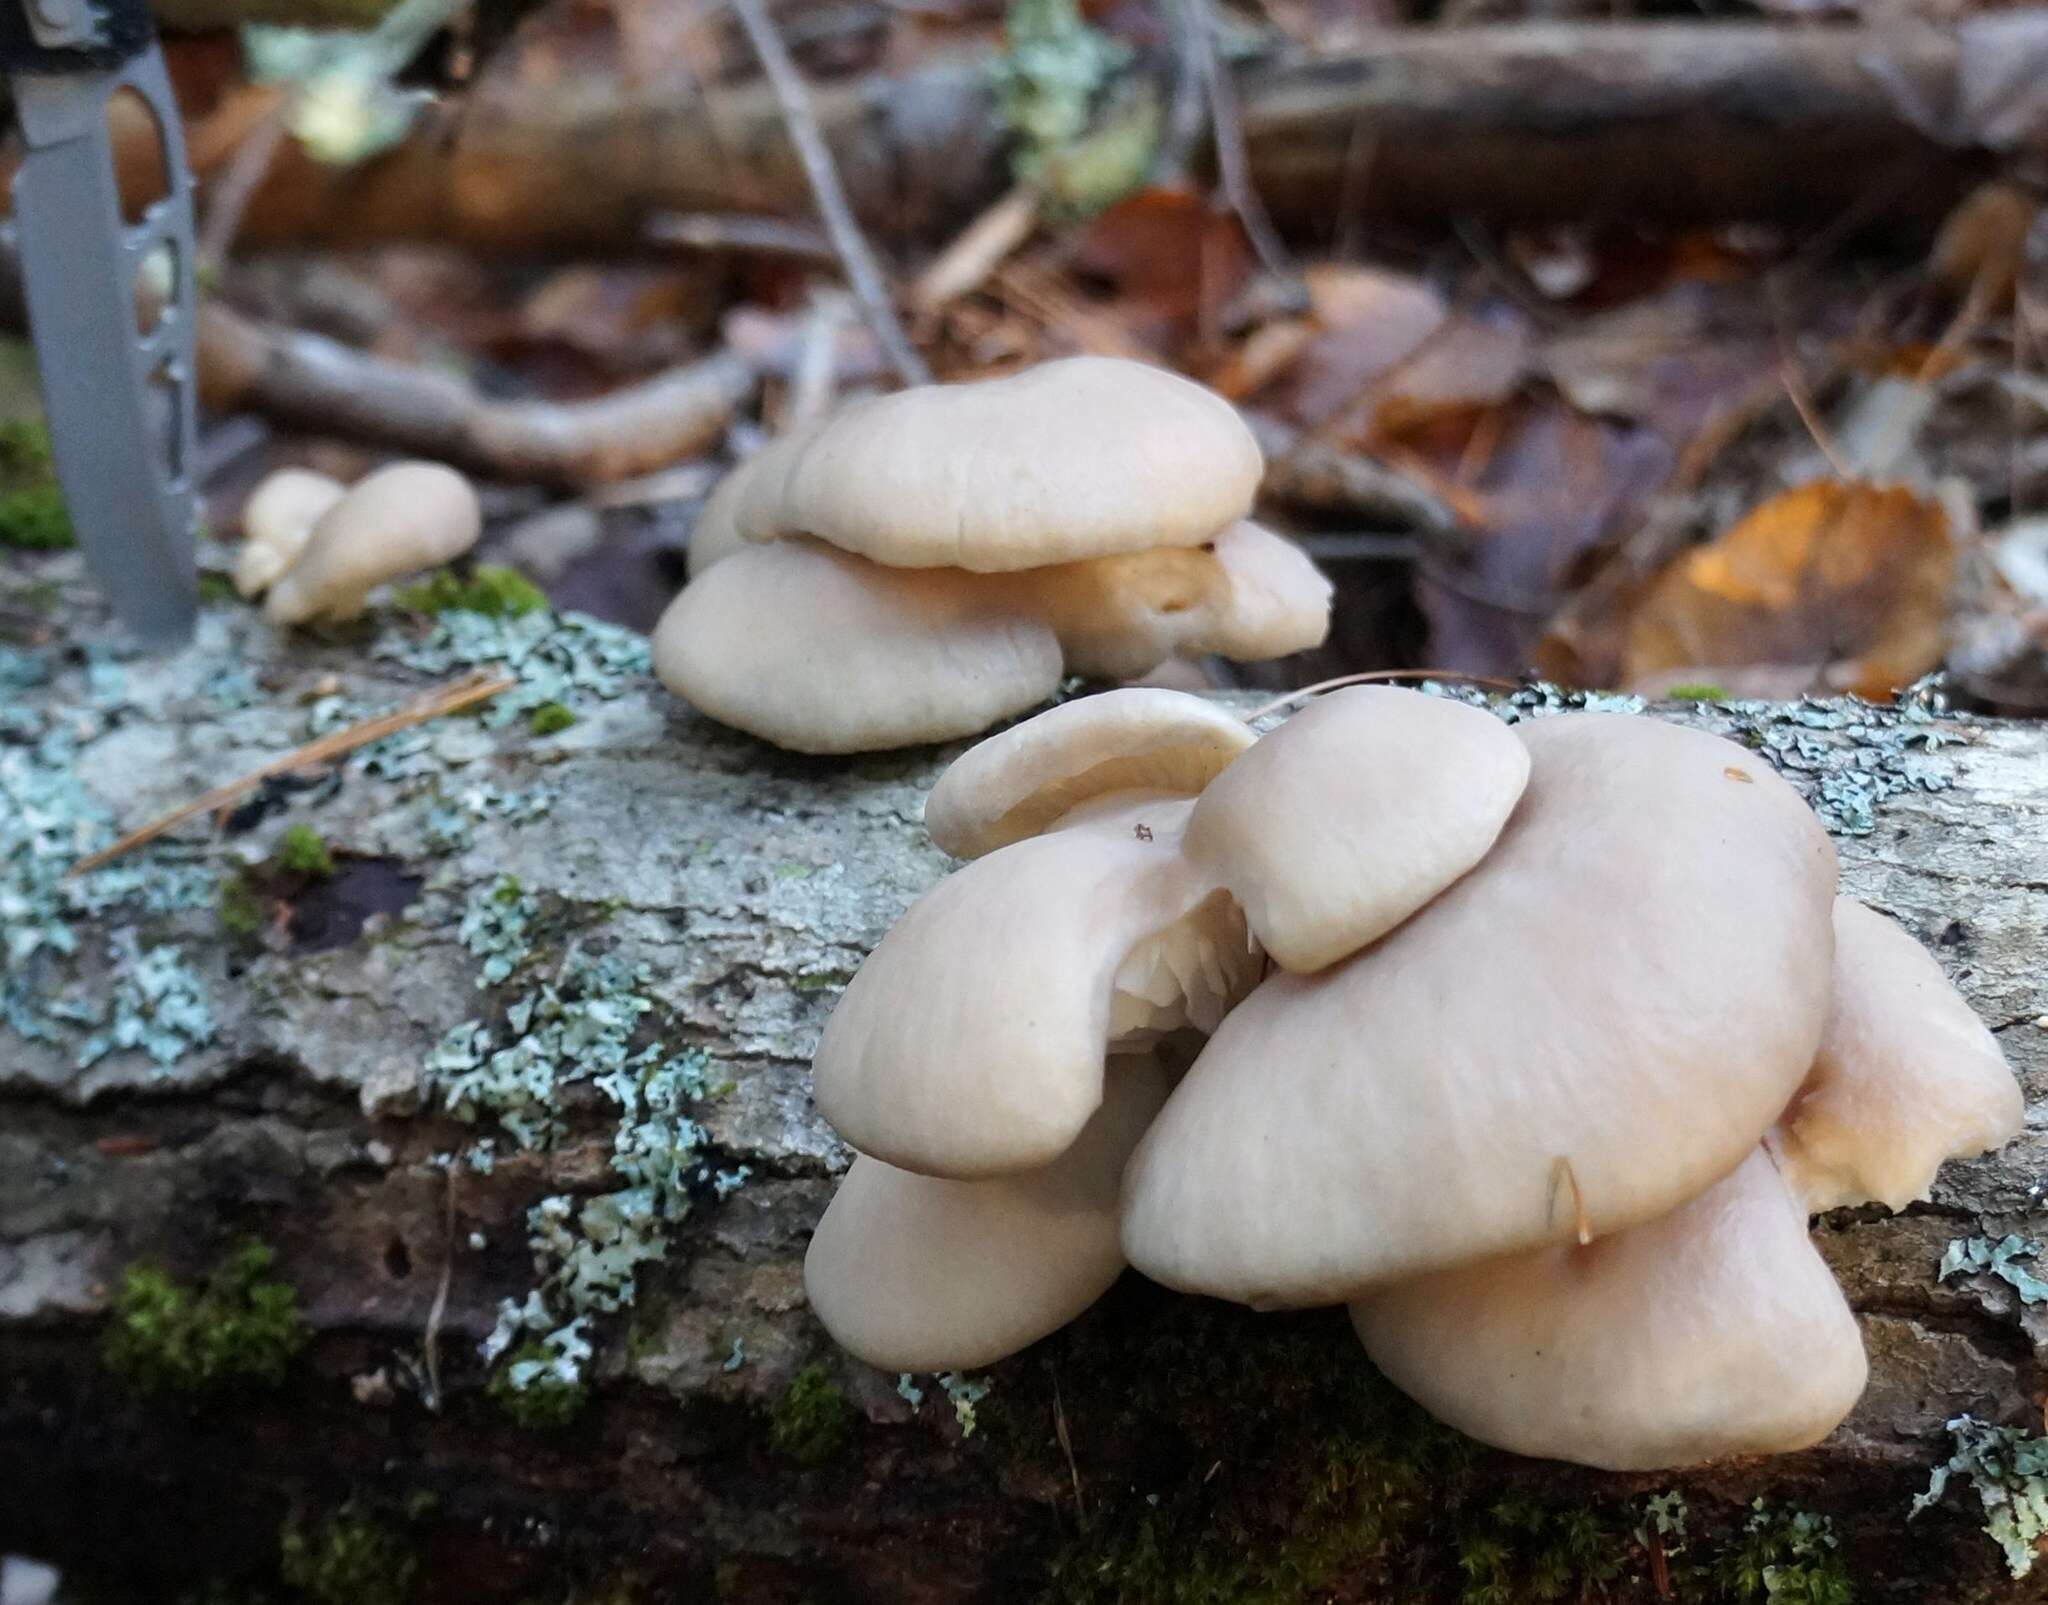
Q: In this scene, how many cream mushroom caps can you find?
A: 14